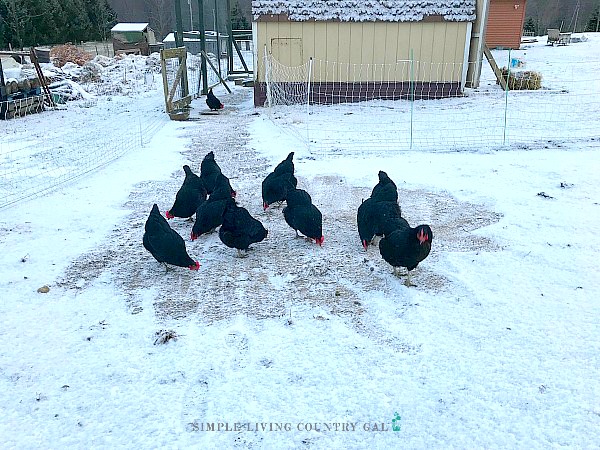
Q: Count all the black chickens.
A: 10